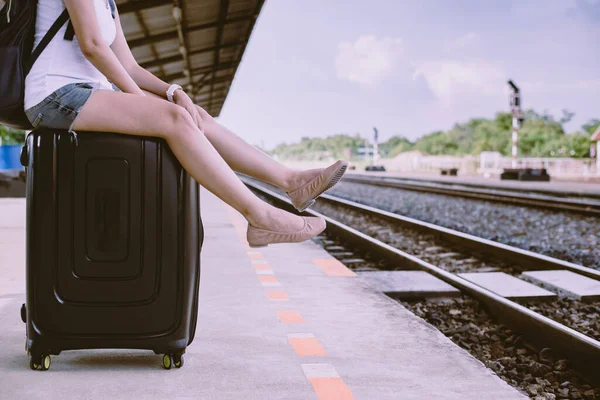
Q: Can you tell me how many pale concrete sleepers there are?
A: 3